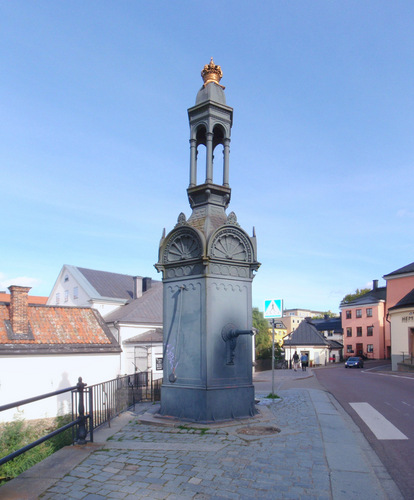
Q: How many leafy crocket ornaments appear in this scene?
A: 2